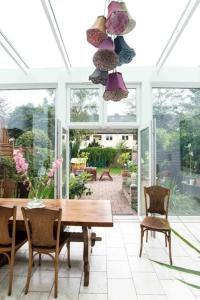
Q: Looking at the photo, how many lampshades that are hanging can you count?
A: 7